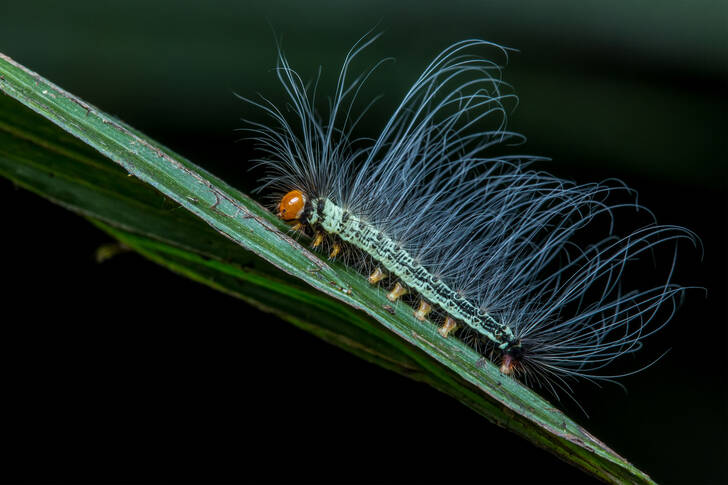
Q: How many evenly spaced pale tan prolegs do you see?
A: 4